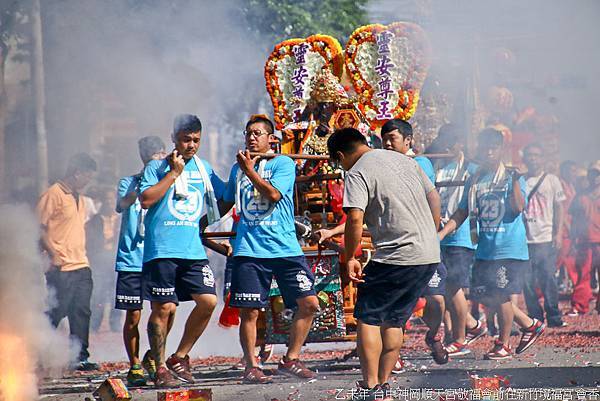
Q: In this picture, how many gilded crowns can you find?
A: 1